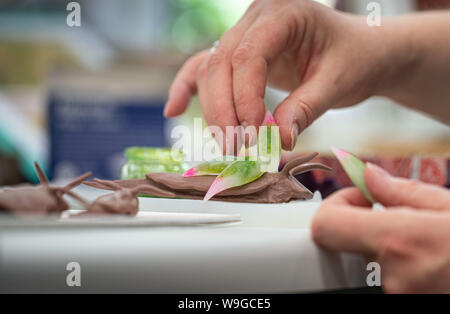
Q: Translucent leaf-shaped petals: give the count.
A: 4